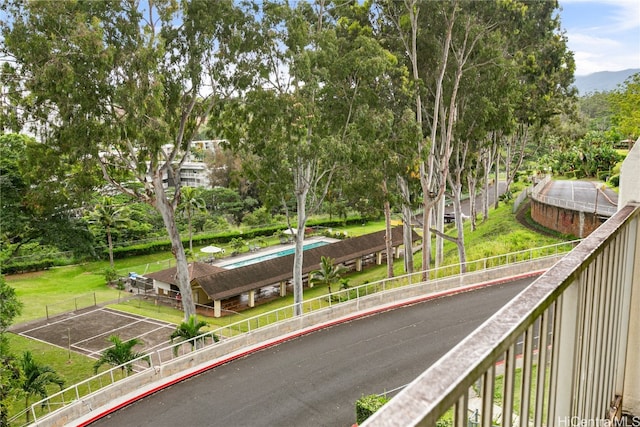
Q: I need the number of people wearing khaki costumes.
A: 0